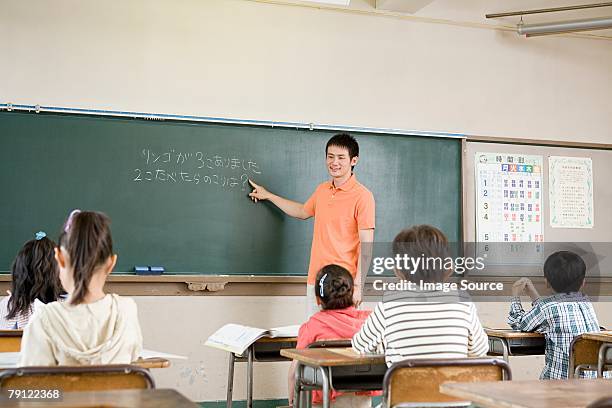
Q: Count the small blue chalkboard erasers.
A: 2